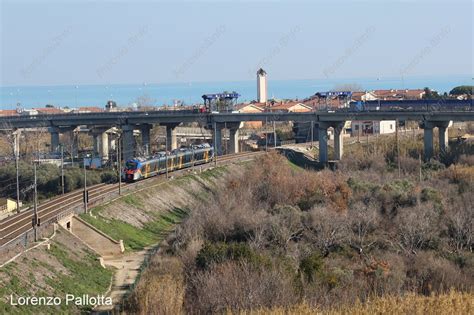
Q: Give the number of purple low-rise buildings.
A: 0